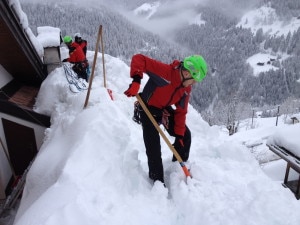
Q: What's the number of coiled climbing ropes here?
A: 1